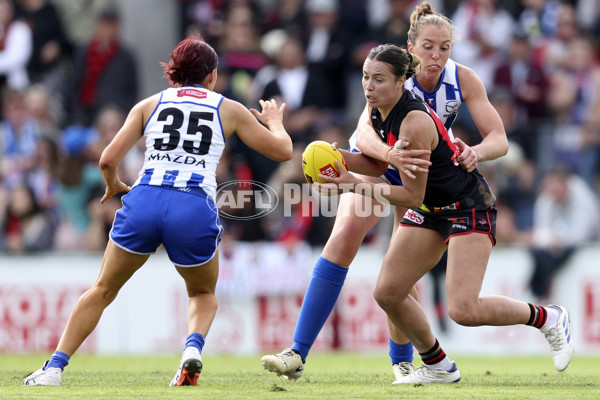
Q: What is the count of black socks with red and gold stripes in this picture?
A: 2